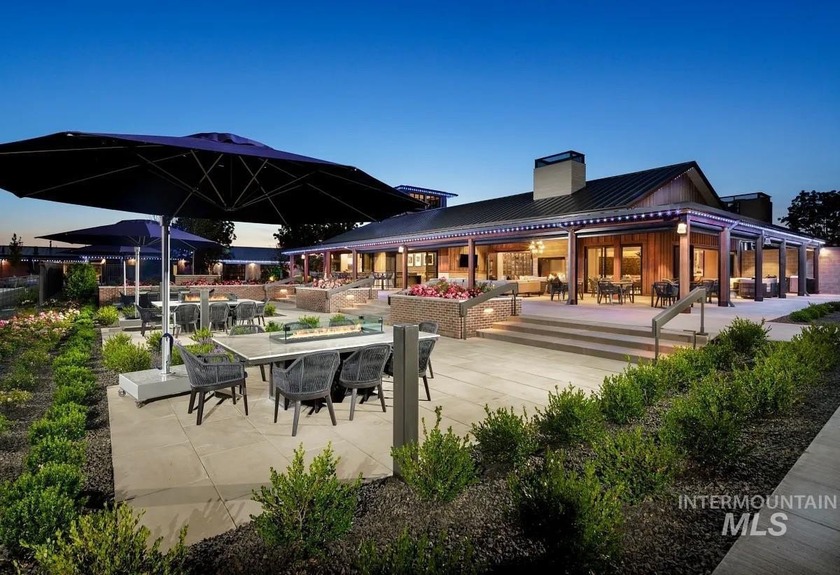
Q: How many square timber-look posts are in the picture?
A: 13